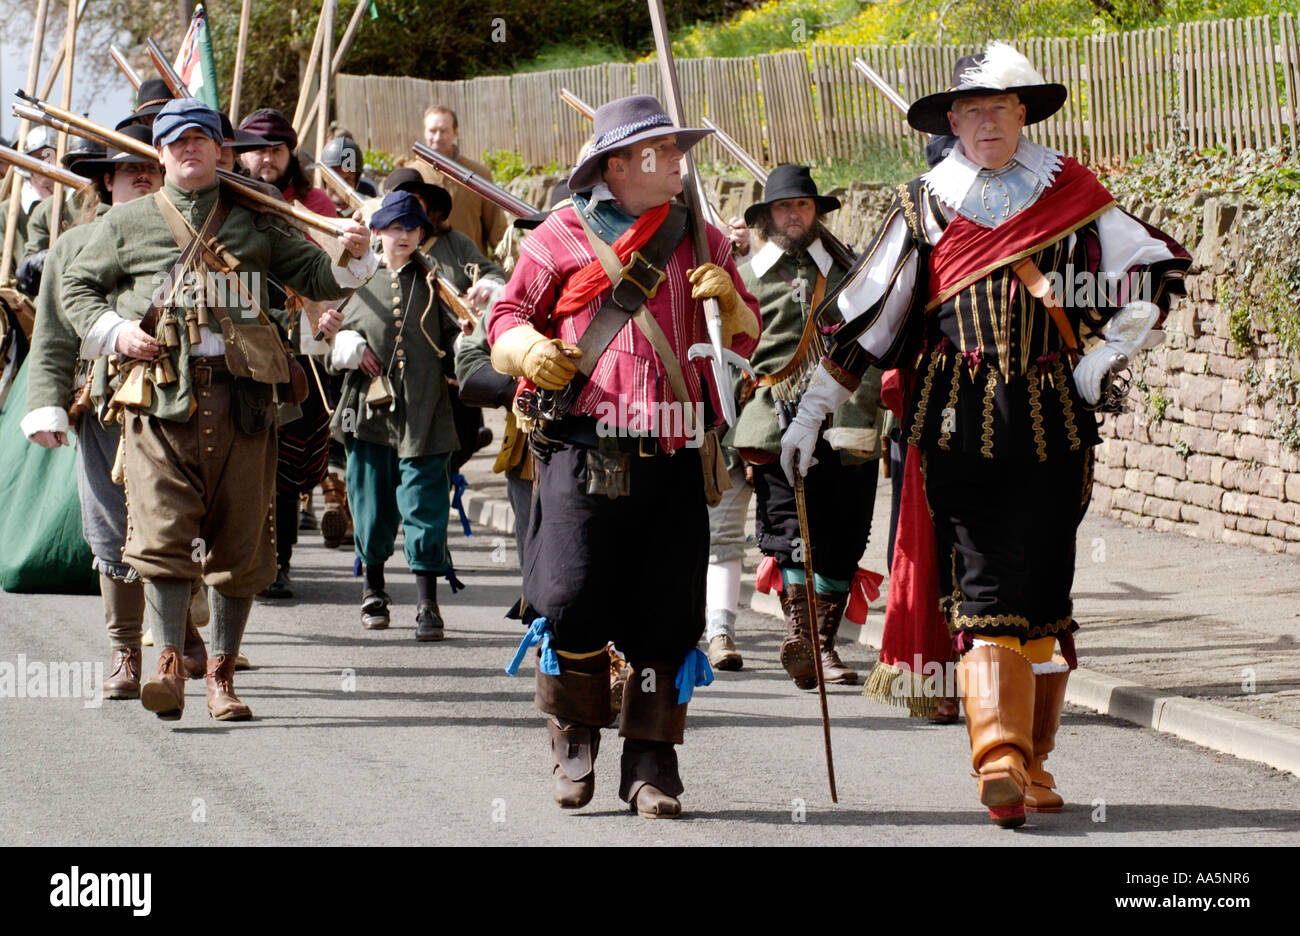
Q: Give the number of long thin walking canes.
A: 1